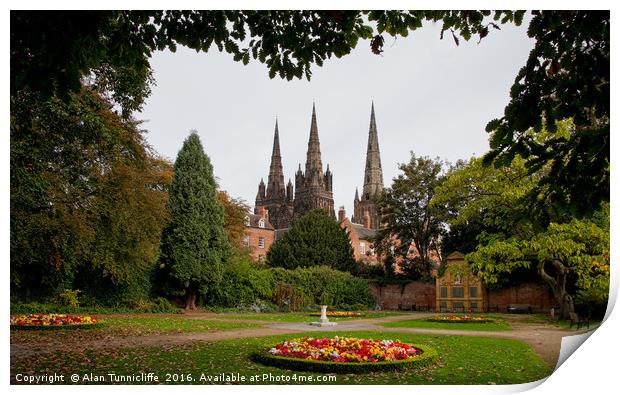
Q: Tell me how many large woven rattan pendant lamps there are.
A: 0